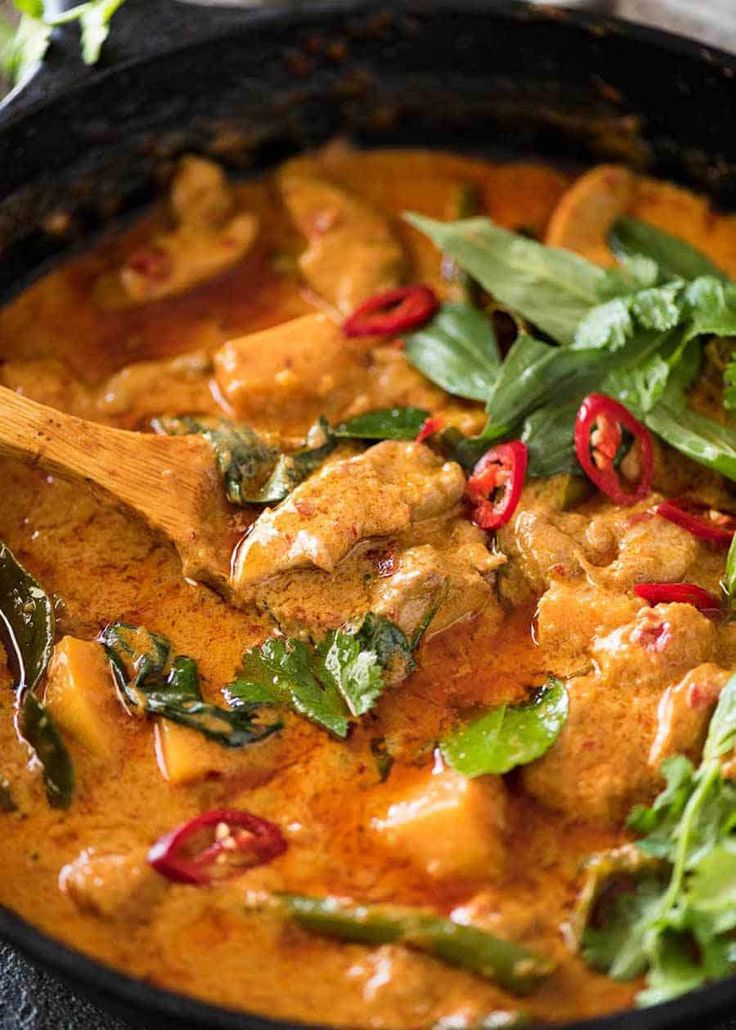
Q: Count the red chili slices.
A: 6